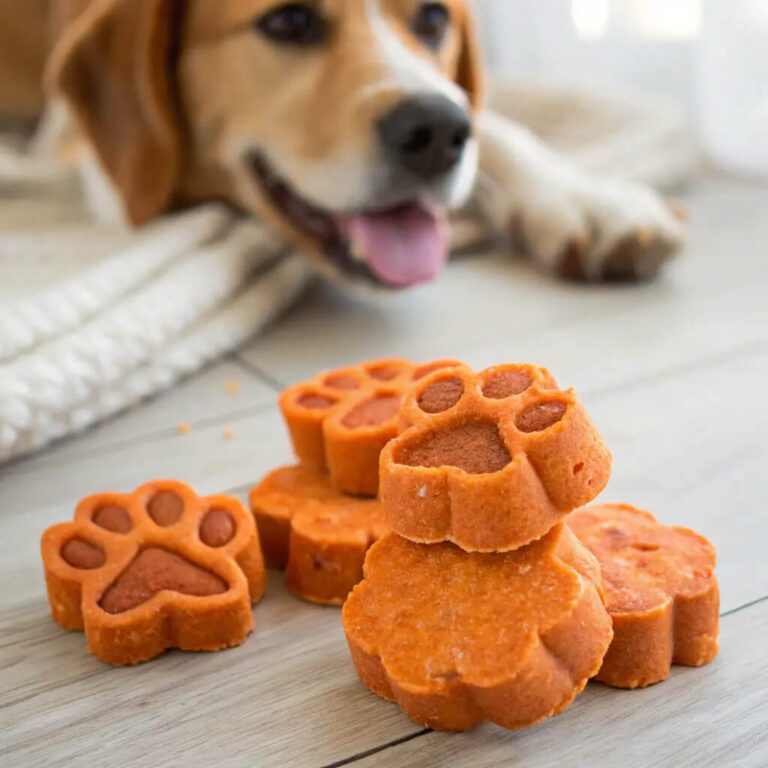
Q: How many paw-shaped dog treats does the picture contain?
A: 6